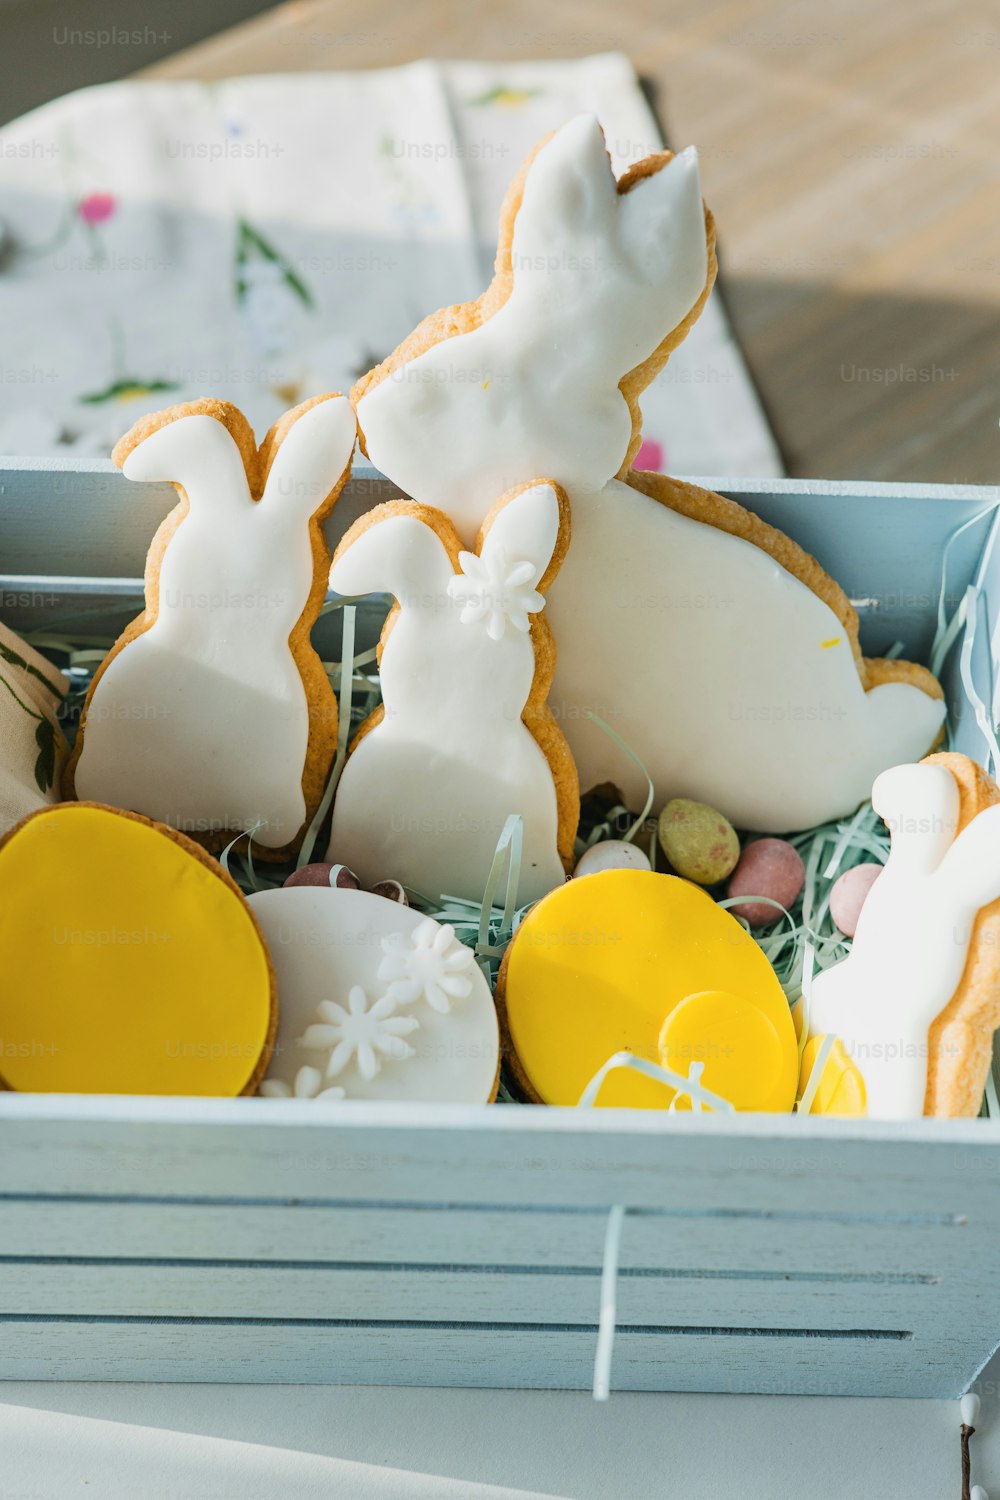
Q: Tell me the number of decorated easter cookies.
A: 7